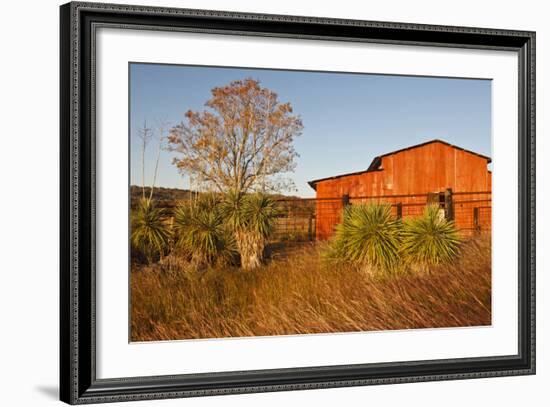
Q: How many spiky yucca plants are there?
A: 5